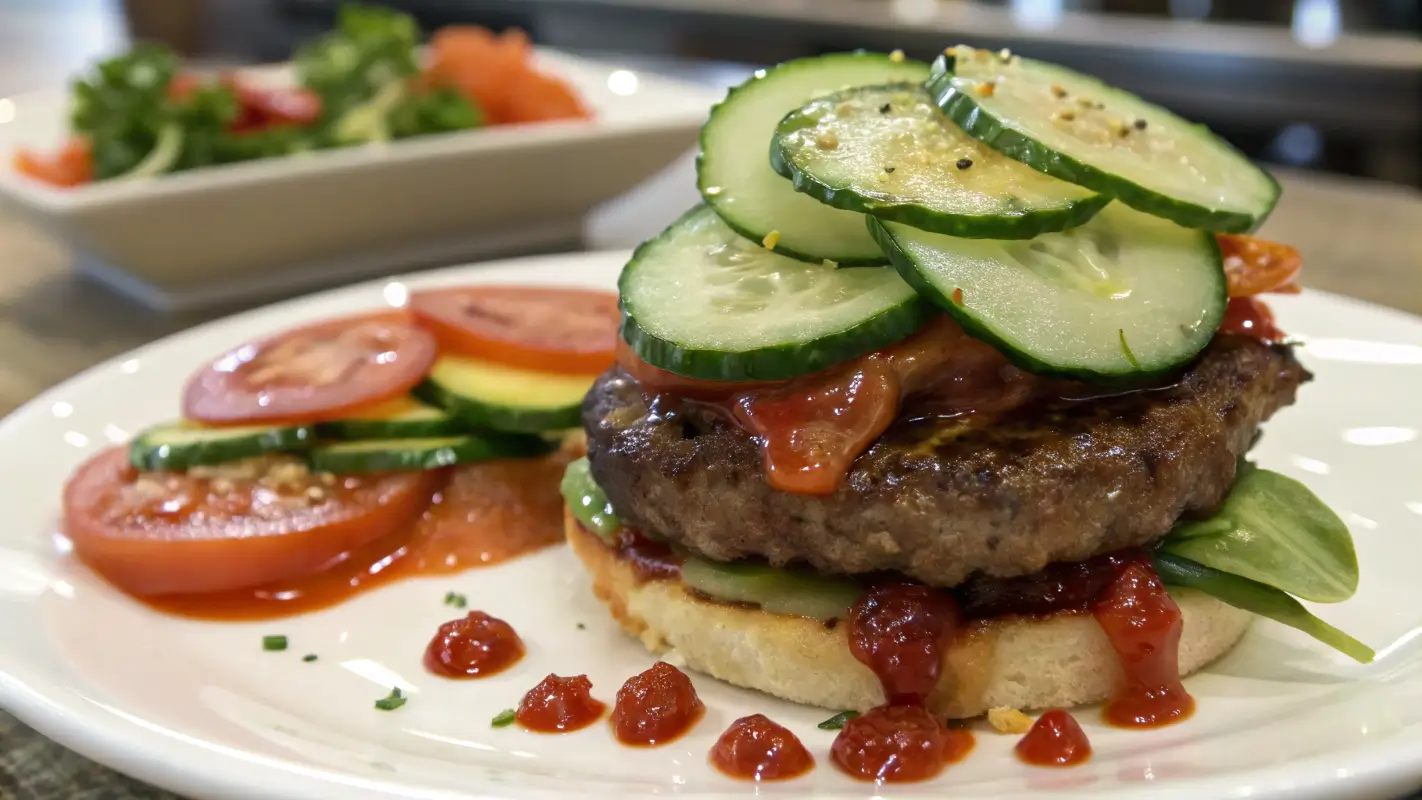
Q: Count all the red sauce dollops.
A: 6